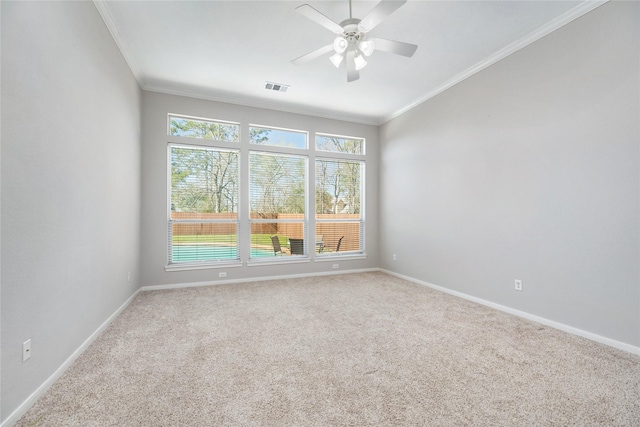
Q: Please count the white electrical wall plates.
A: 6